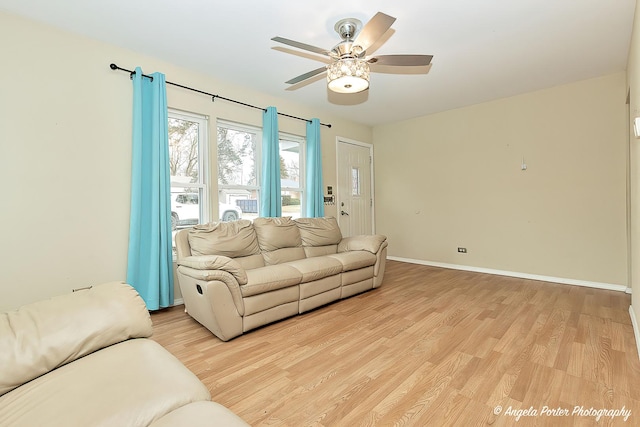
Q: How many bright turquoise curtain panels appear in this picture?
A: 3